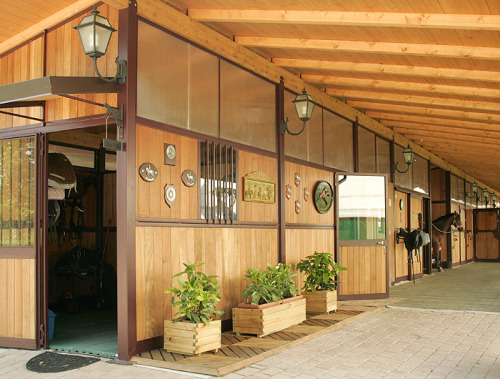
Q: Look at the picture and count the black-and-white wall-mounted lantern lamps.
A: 6